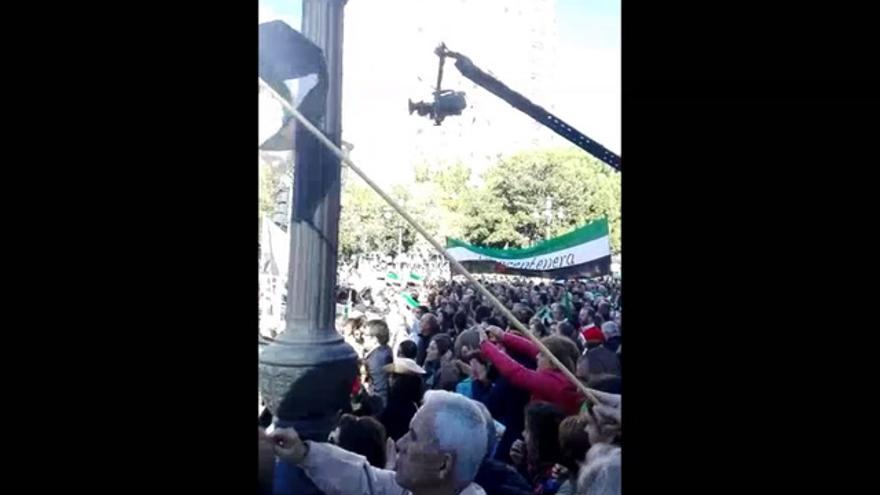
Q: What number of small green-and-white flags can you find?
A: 3